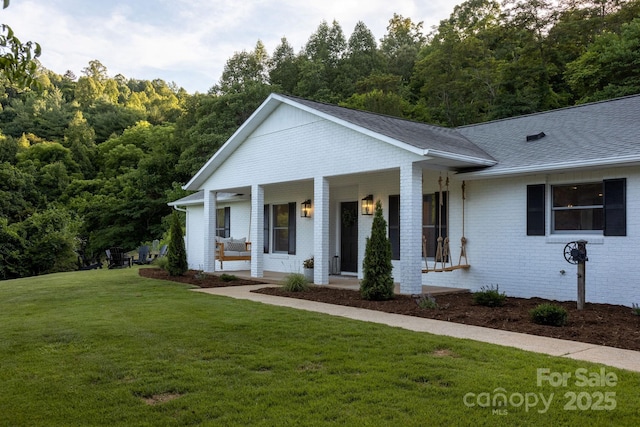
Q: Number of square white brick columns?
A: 4